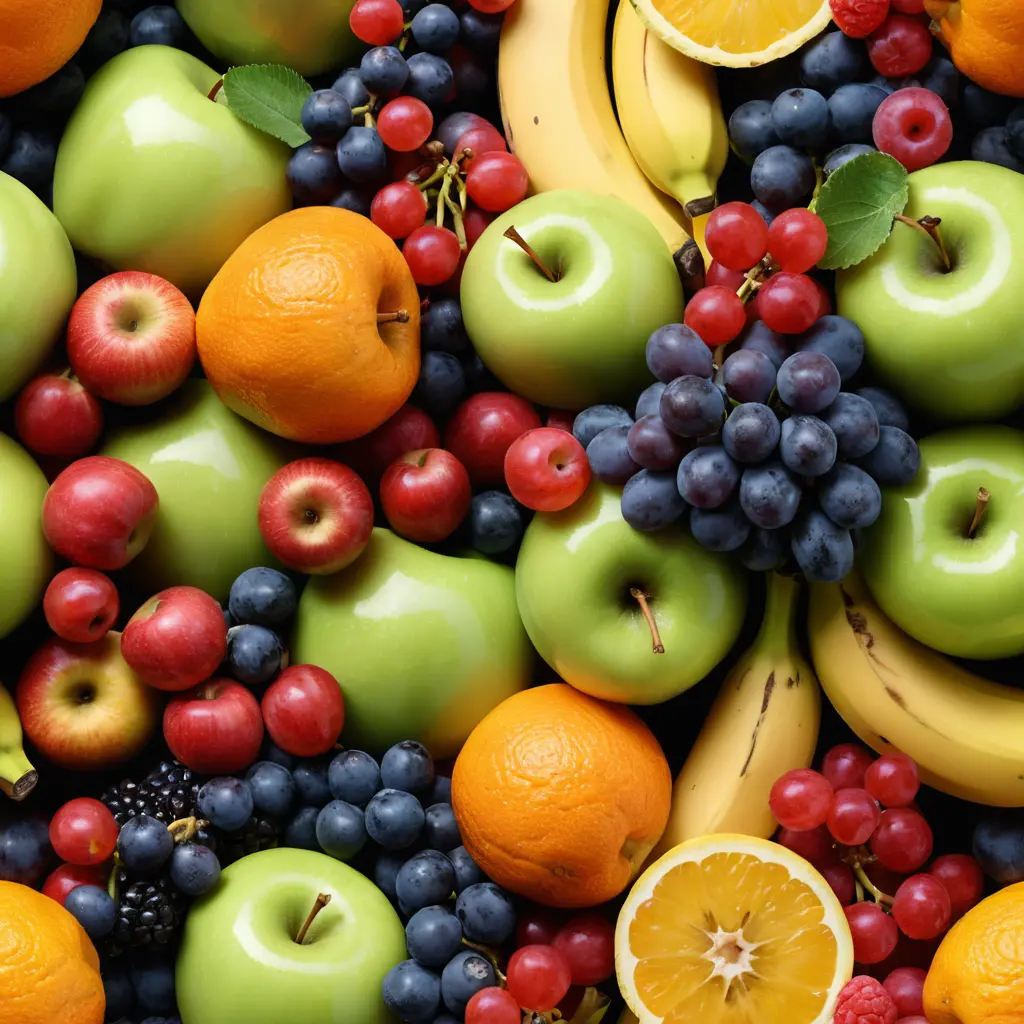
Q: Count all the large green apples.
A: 11